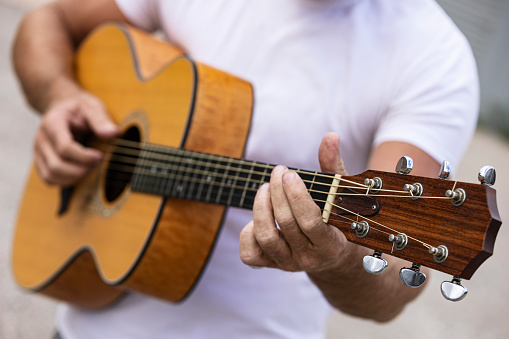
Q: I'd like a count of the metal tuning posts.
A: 6